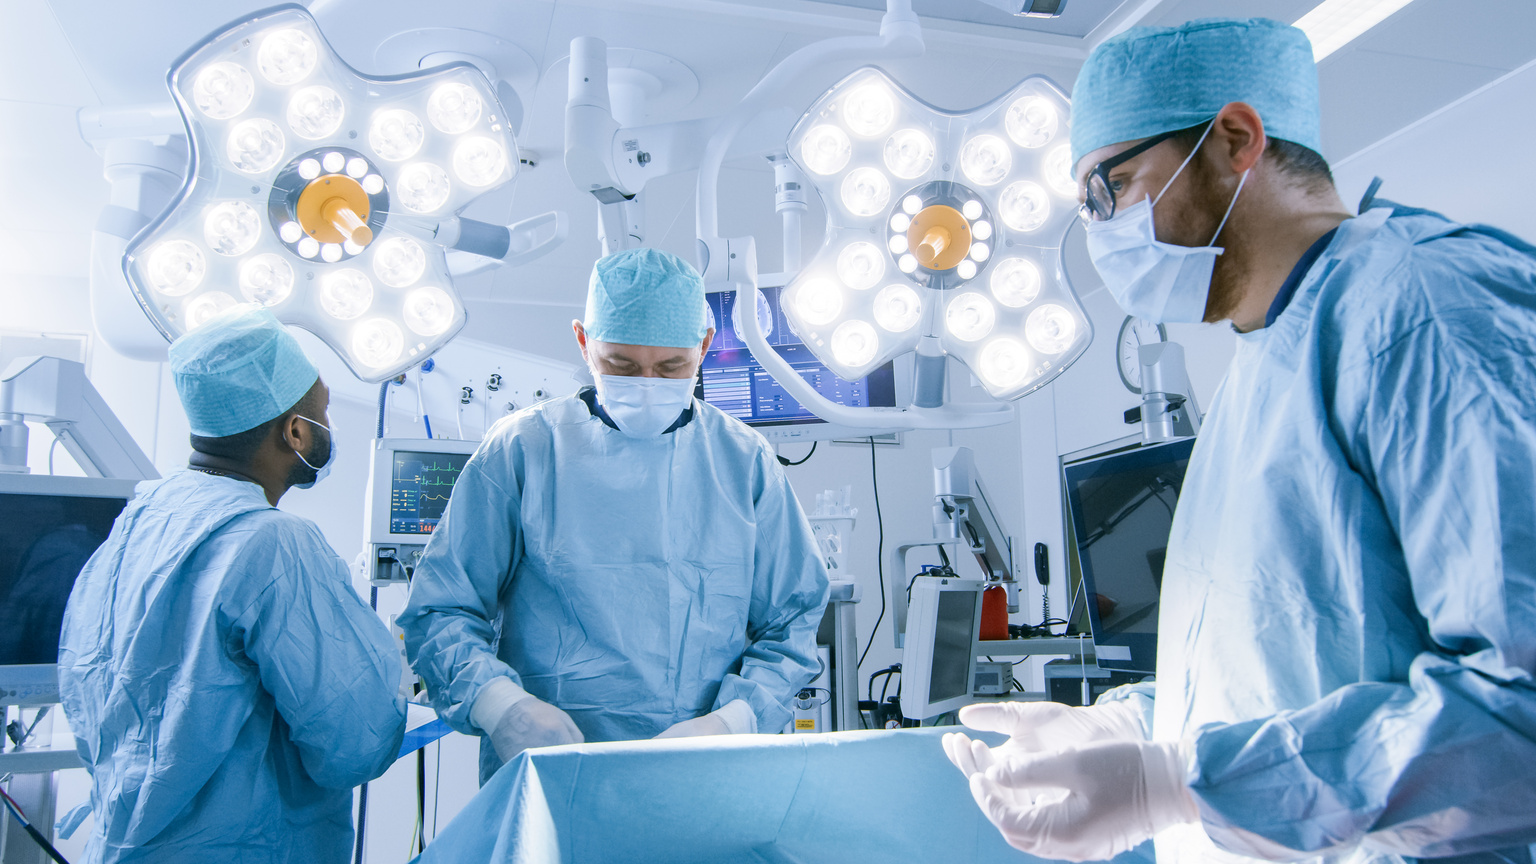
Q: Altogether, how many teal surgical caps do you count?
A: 3